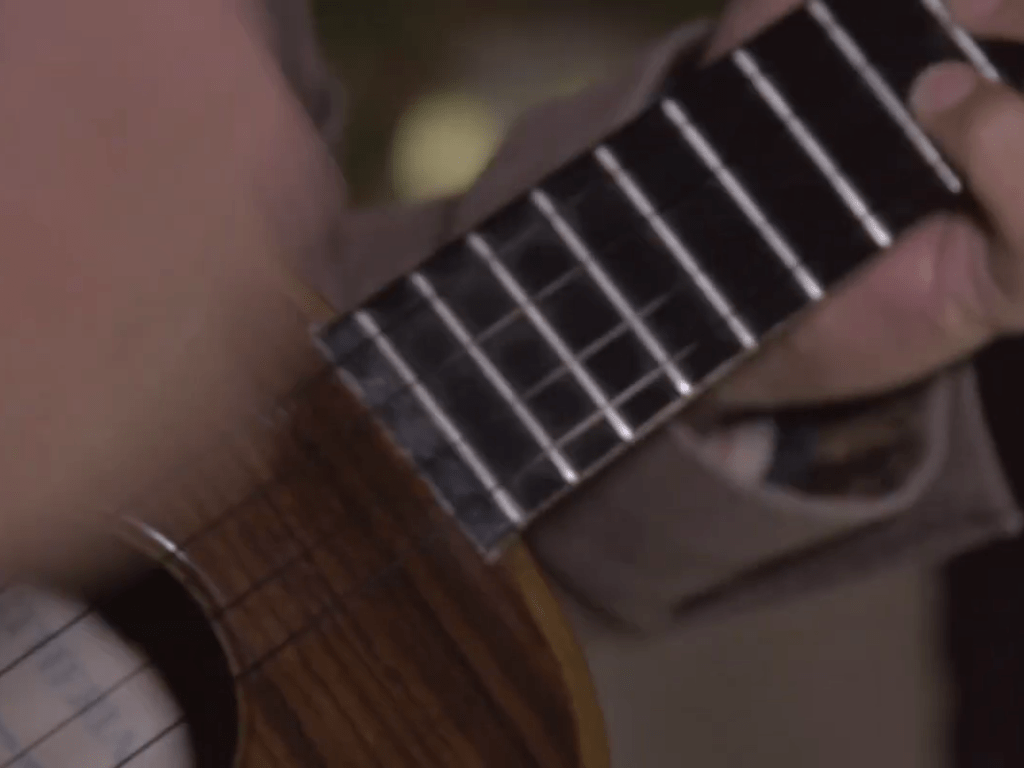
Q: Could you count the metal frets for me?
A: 9